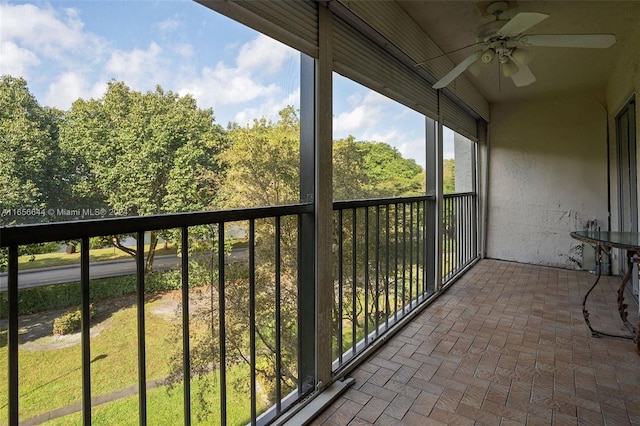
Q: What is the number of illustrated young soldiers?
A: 0